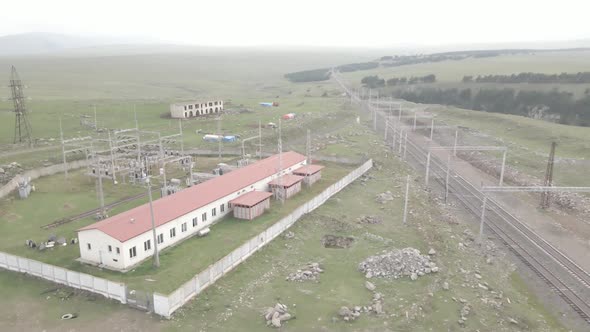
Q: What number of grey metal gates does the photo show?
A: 1